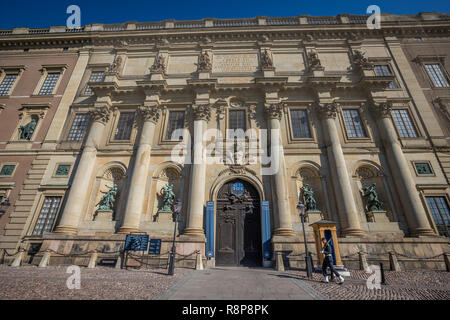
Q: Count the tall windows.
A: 14